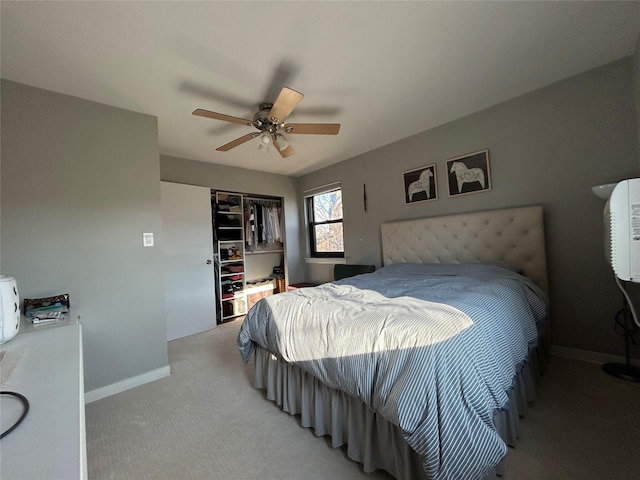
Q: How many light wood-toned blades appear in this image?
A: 5